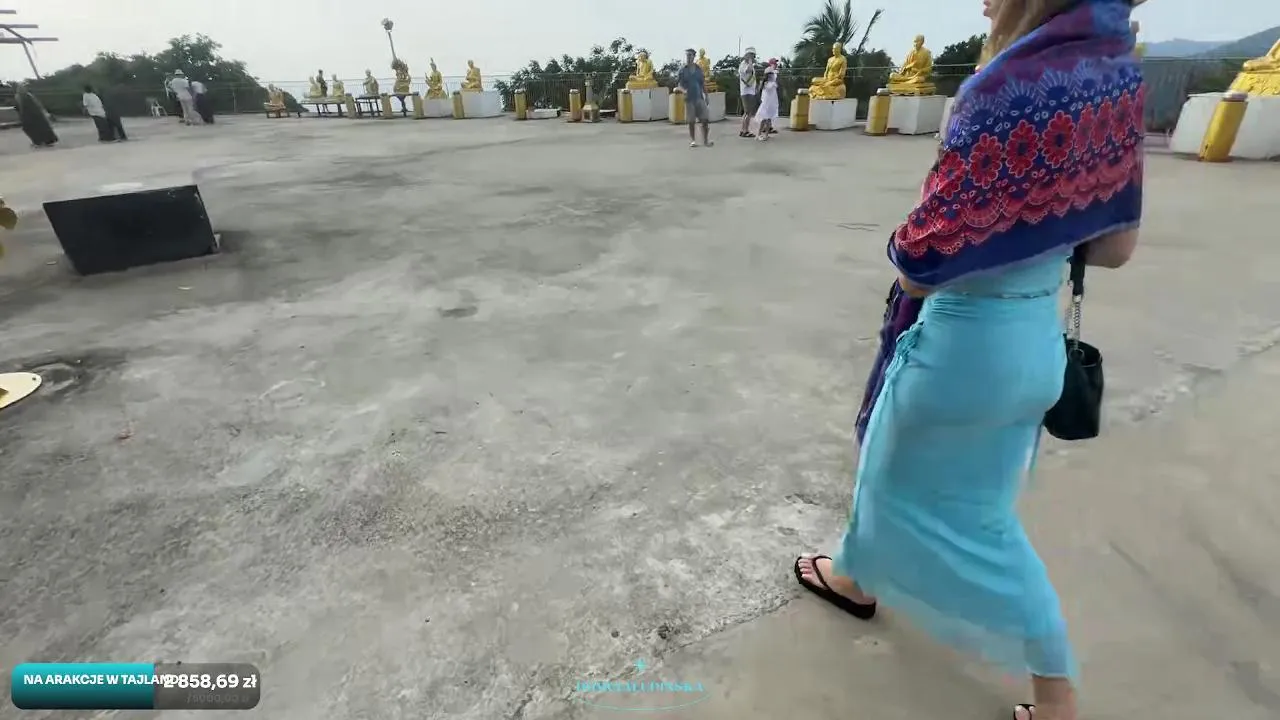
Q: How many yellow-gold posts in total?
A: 11